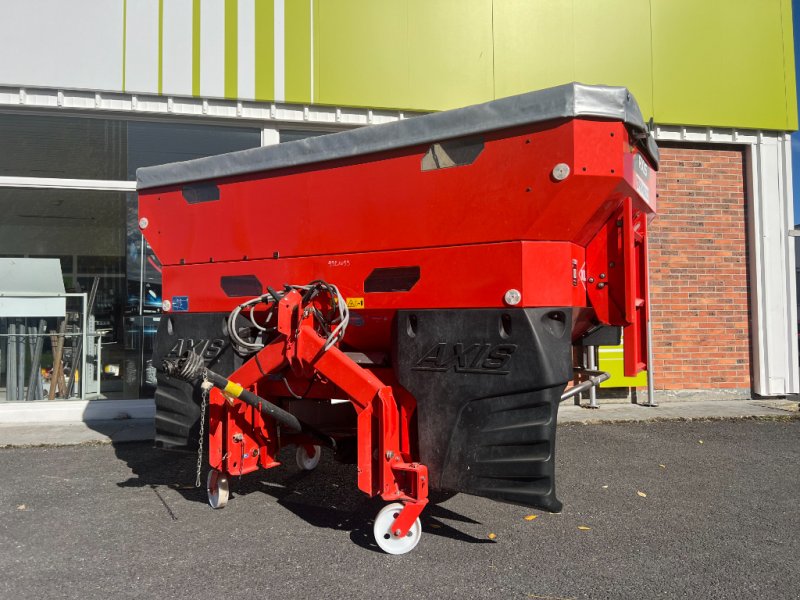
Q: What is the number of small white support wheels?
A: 3